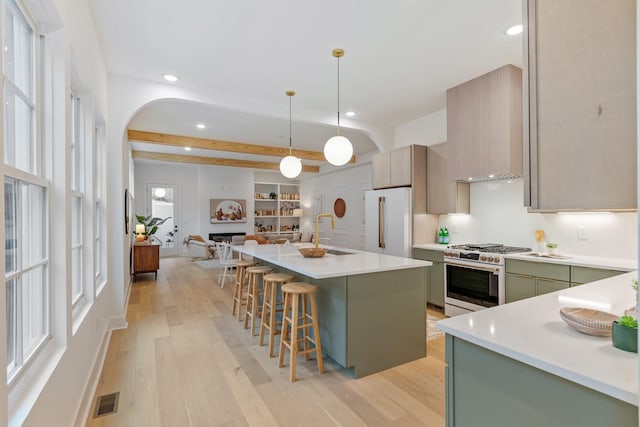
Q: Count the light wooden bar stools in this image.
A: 4